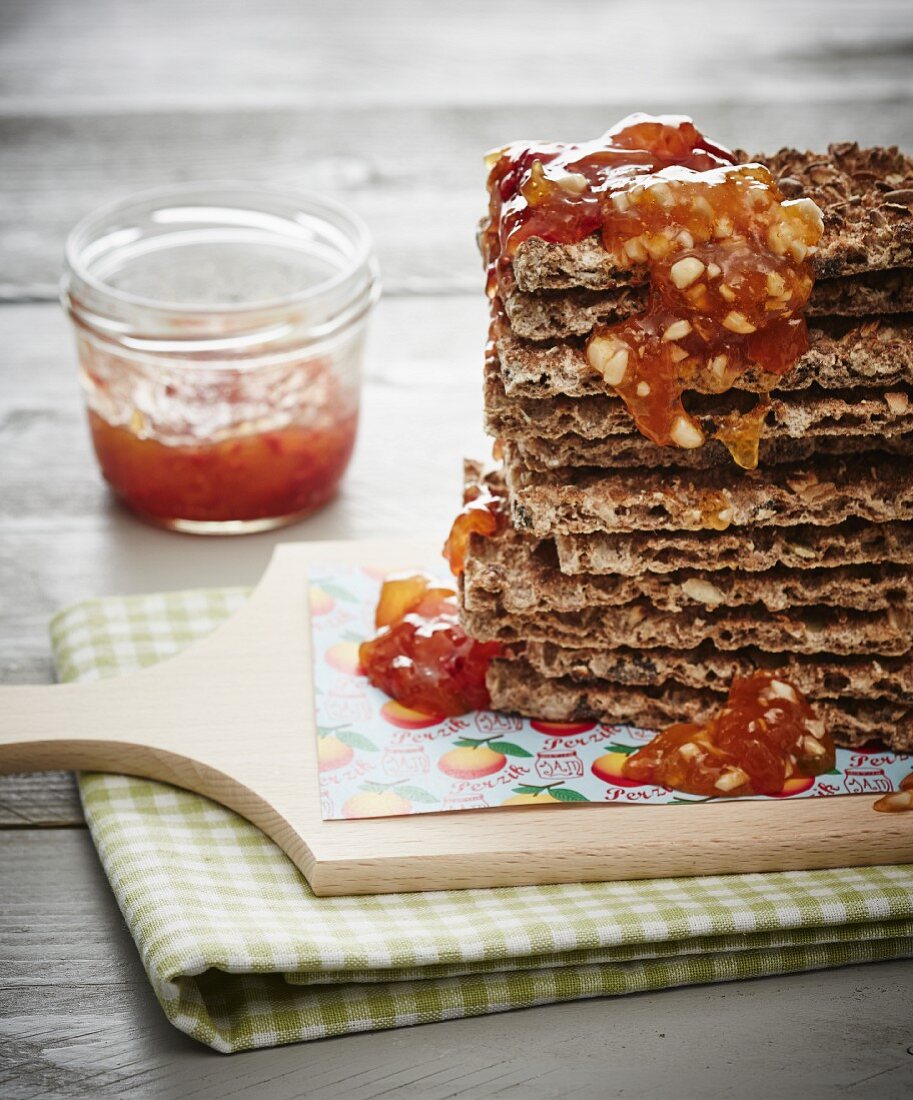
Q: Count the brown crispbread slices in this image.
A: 11